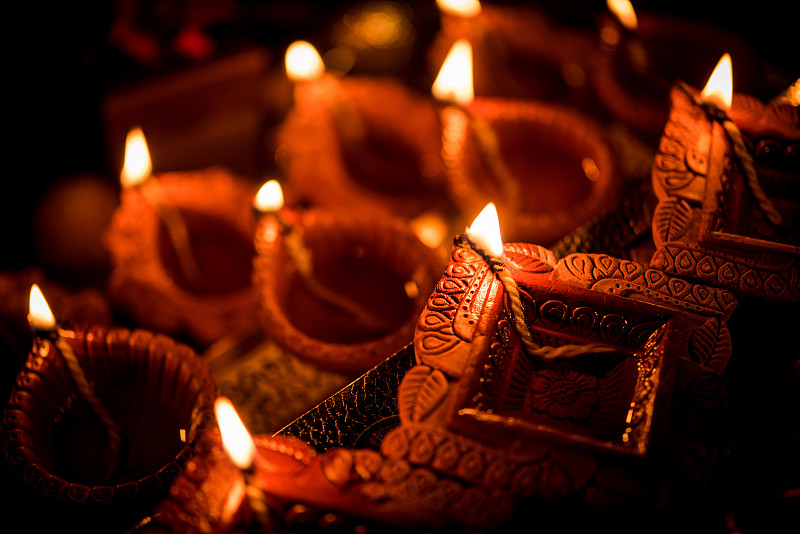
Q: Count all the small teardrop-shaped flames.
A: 10